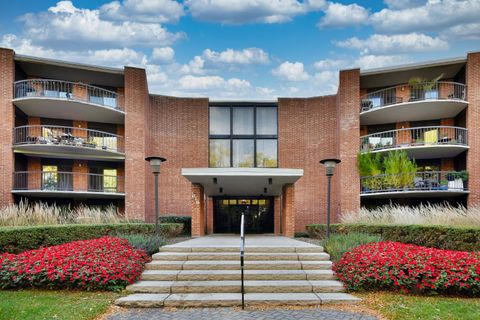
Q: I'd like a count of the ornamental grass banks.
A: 2